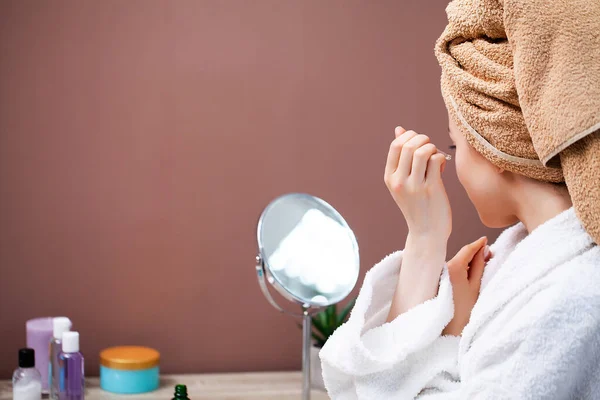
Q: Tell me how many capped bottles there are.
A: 3